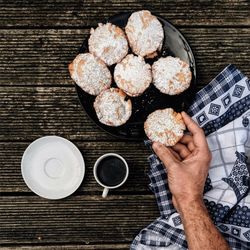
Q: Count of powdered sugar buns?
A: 7